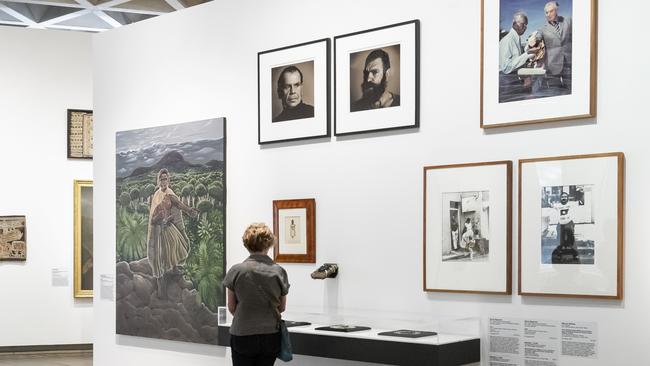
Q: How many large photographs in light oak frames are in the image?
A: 3